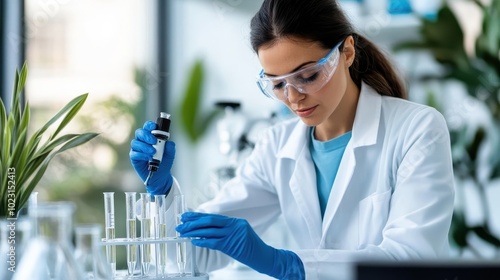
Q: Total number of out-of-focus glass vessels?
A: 3